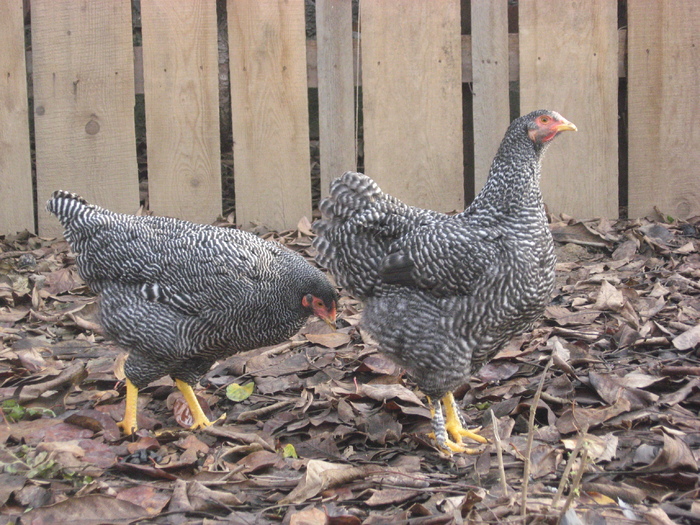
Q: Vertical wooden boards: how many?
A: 9